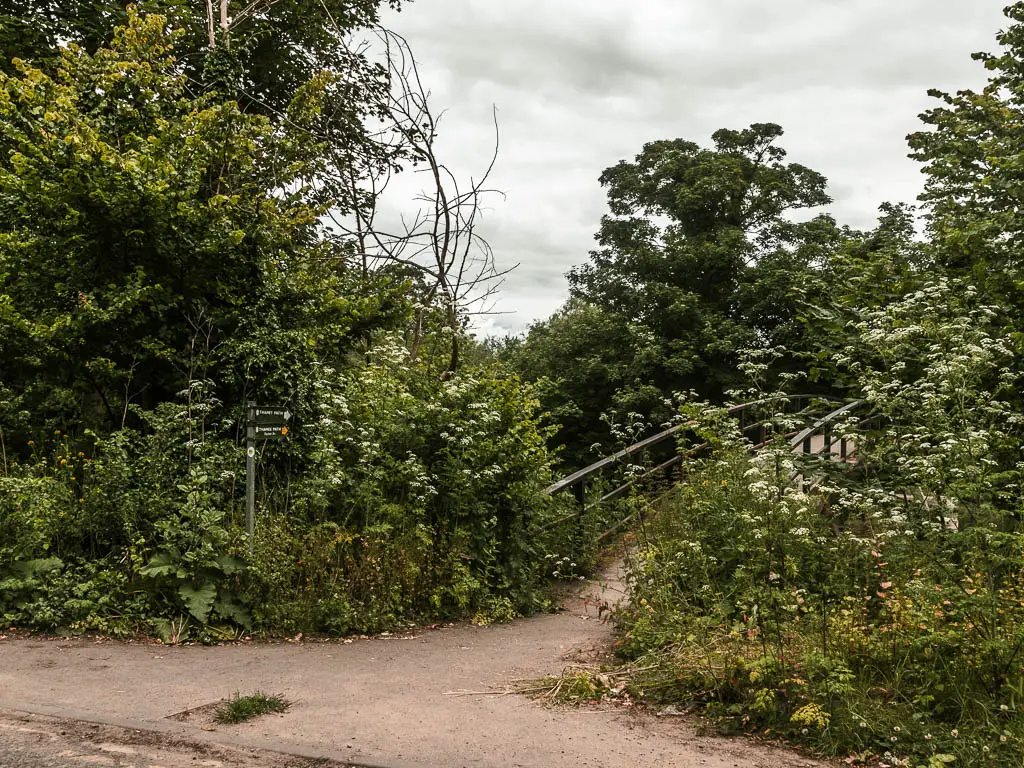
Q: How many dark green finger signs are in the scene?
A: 2